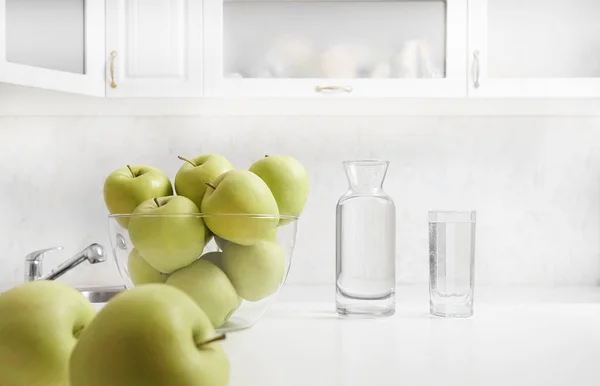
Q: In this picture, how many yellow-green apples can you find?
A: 10